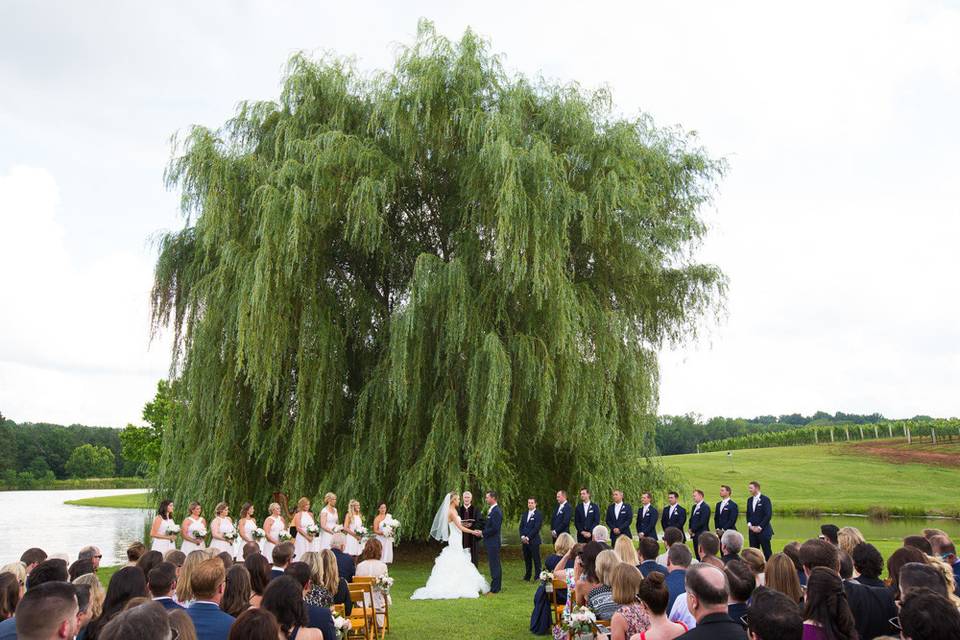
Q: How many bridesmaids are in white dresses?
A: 9